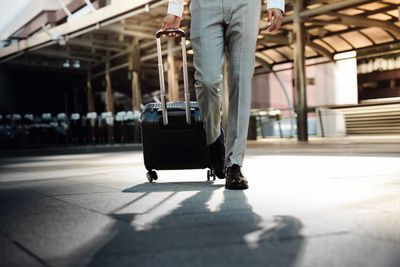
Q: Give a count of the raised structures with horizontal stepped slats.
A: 1